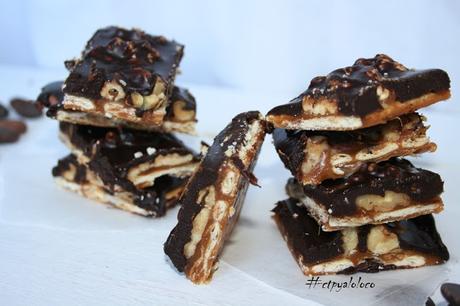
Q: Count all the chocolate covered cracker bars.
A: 9